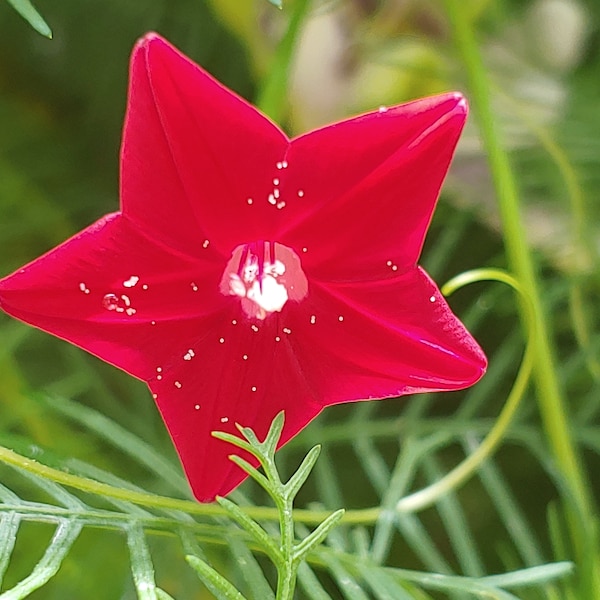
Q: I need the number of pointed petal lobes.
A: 5